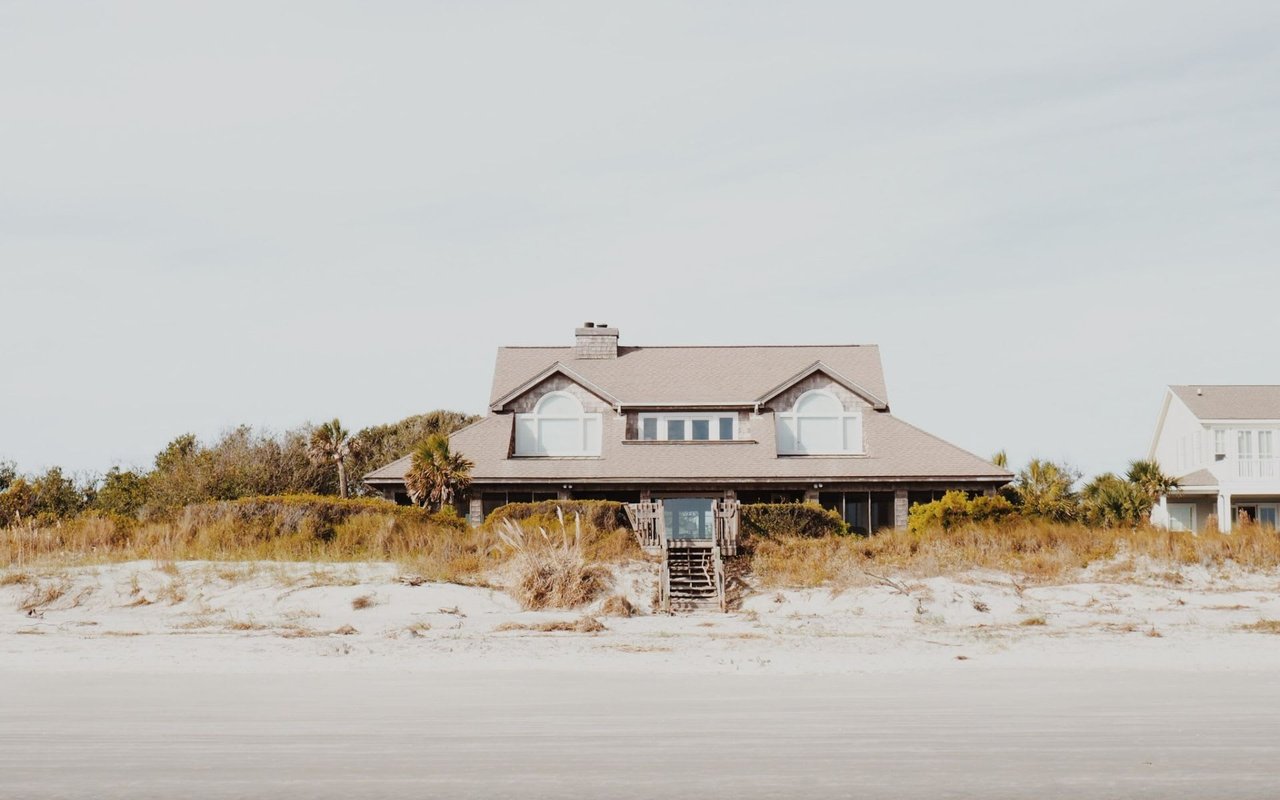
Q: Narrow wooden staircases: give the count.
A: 1